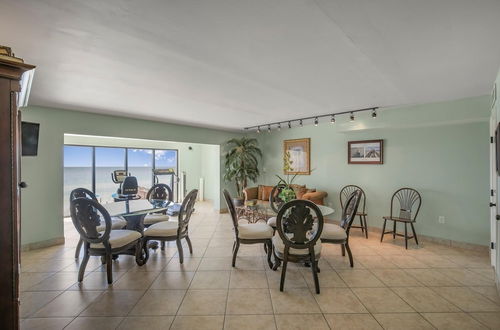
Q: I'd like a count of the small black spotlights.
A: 9